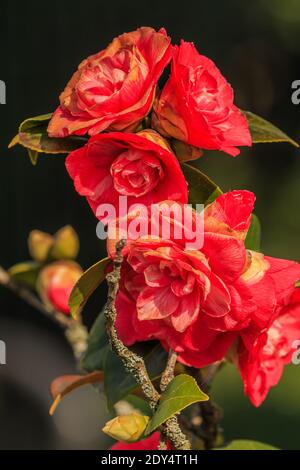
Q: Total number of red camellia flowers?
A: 5